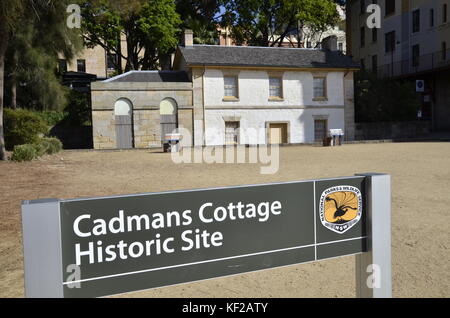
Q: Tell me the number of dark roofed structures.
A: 2